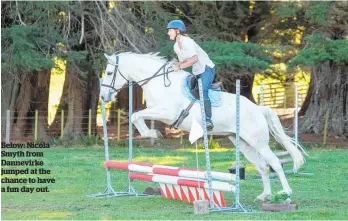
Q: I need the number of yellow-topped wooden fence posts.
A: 5